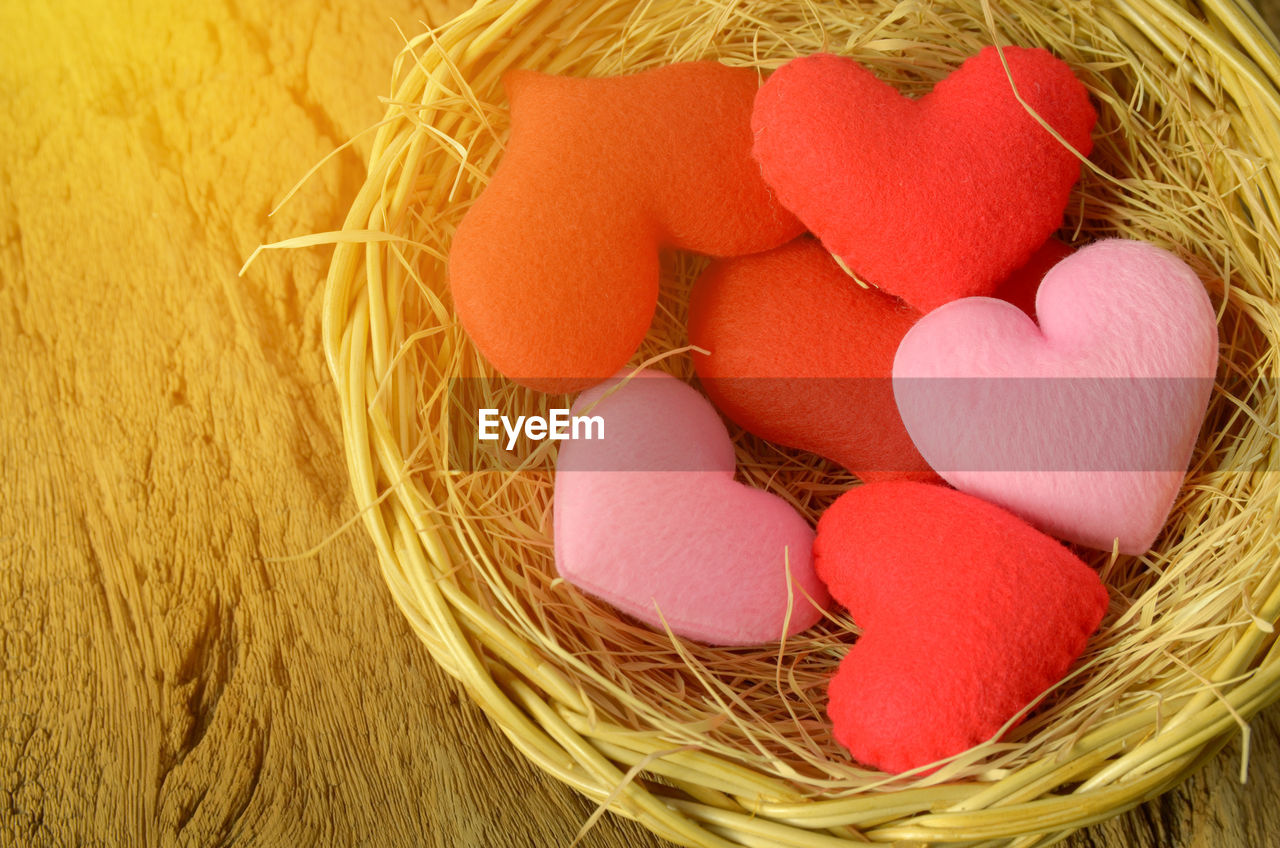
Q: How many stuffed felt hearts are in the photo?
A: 6